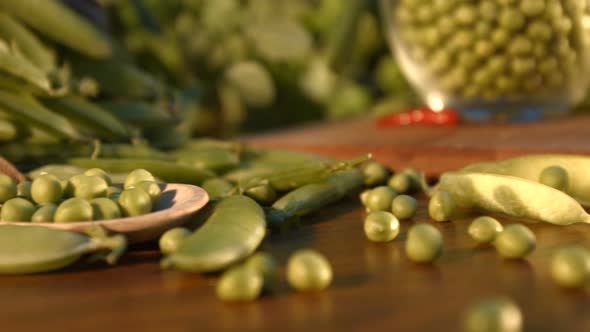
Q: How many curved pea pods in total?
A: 1